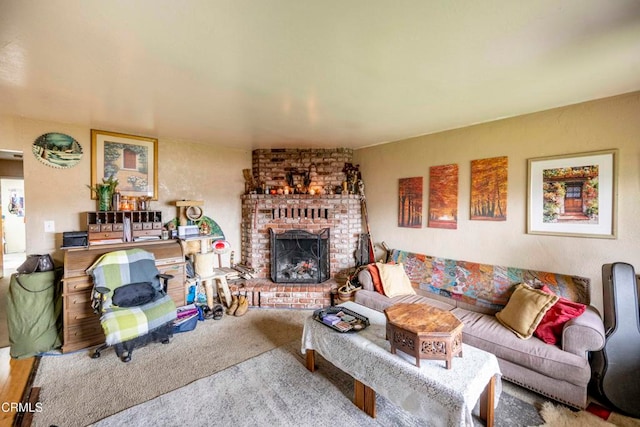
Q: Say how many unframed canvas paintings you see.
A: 3